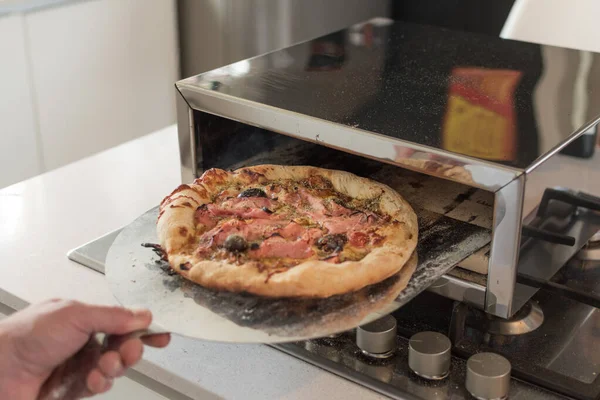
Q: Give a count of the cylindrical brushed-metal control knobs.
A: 3